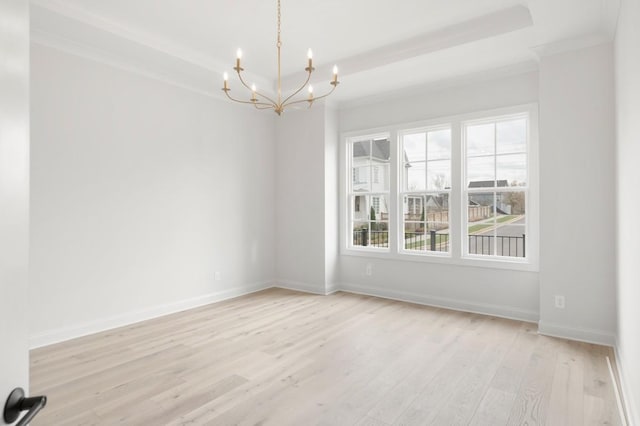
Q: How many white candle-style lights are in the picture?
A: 6